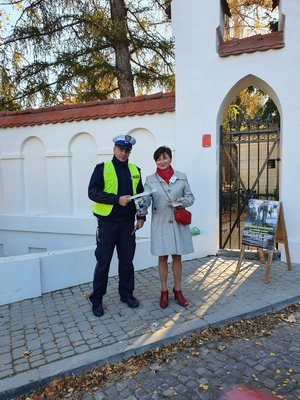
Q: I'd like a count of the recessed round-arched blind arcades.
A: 3